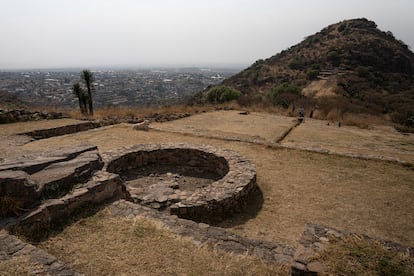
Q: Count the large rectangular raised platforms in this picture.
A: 2